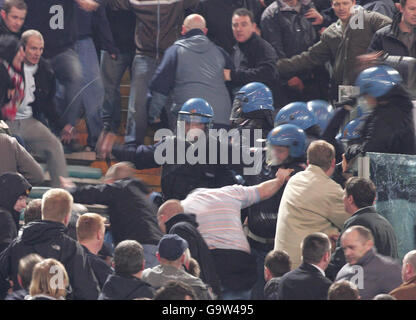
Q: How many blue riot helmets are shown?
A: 7